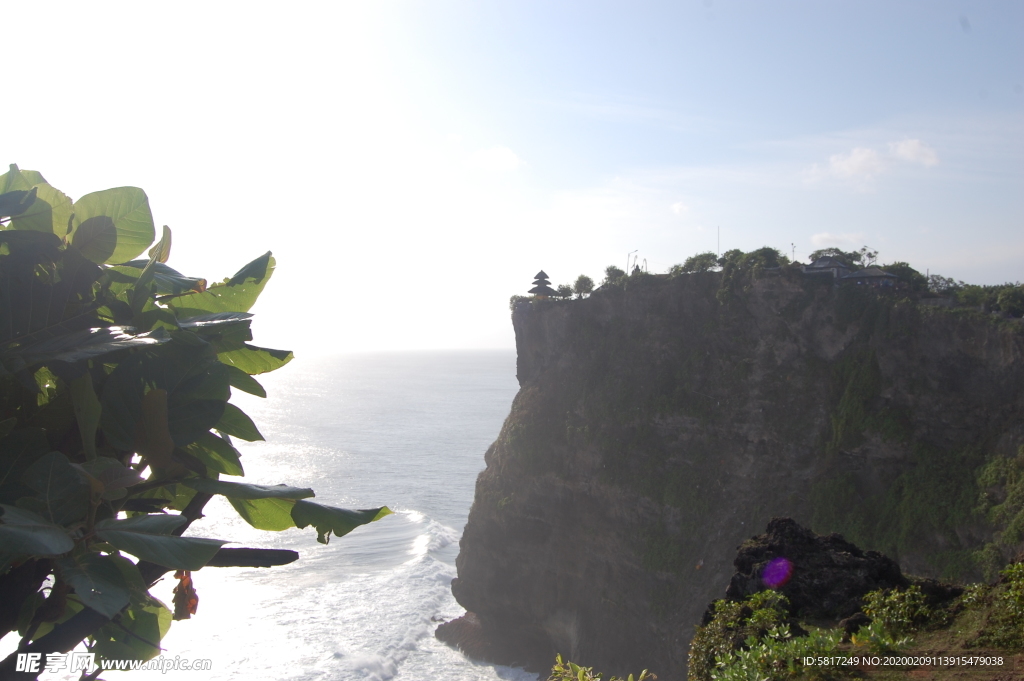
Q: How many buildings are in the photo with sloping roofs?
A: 3